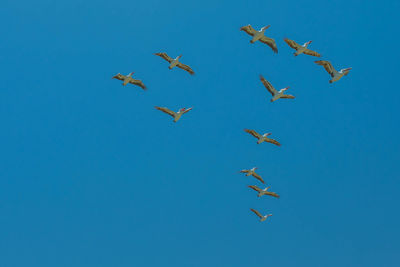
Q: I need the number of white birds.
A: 11